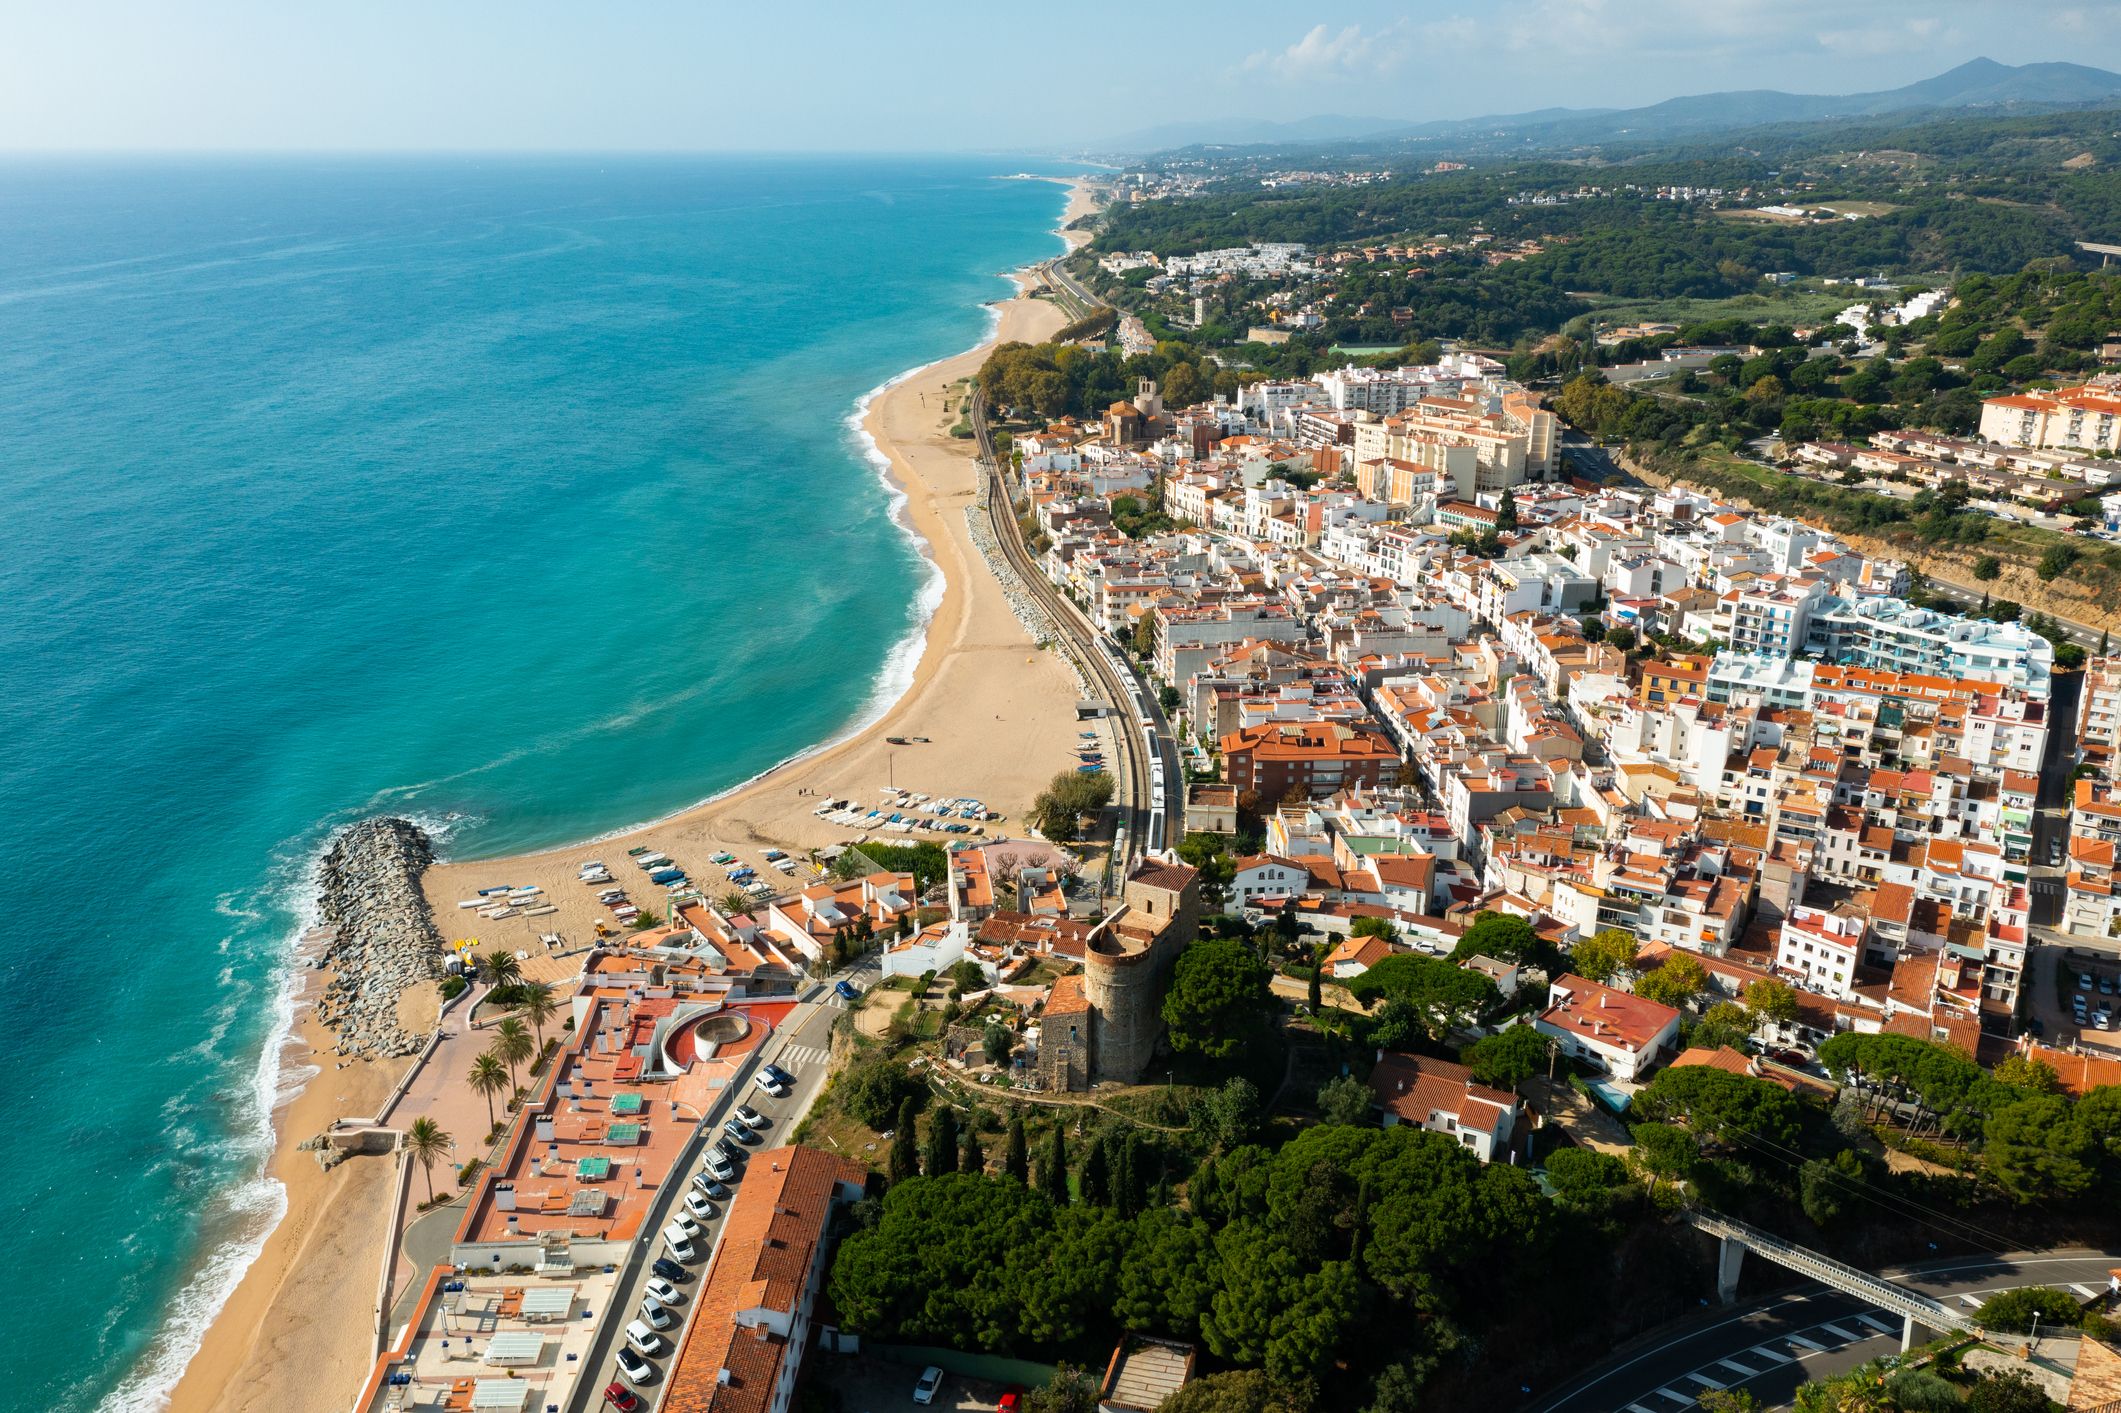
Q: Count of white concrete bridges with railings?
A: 1